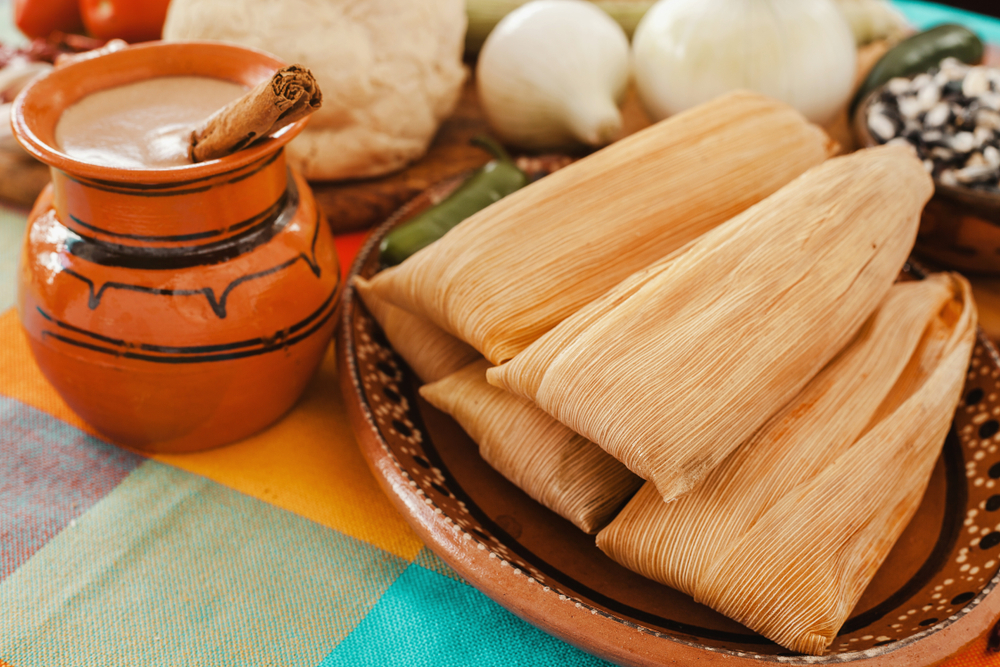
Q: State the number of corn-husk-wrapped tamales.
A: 5